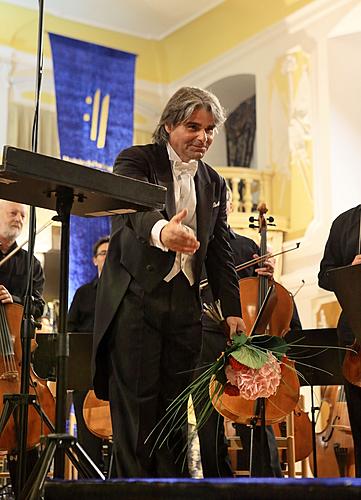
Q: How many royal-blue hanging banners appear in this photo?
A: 1